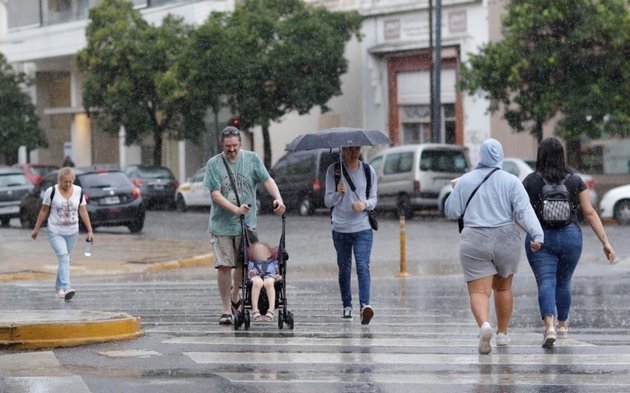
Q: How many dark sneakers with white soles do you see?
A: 2